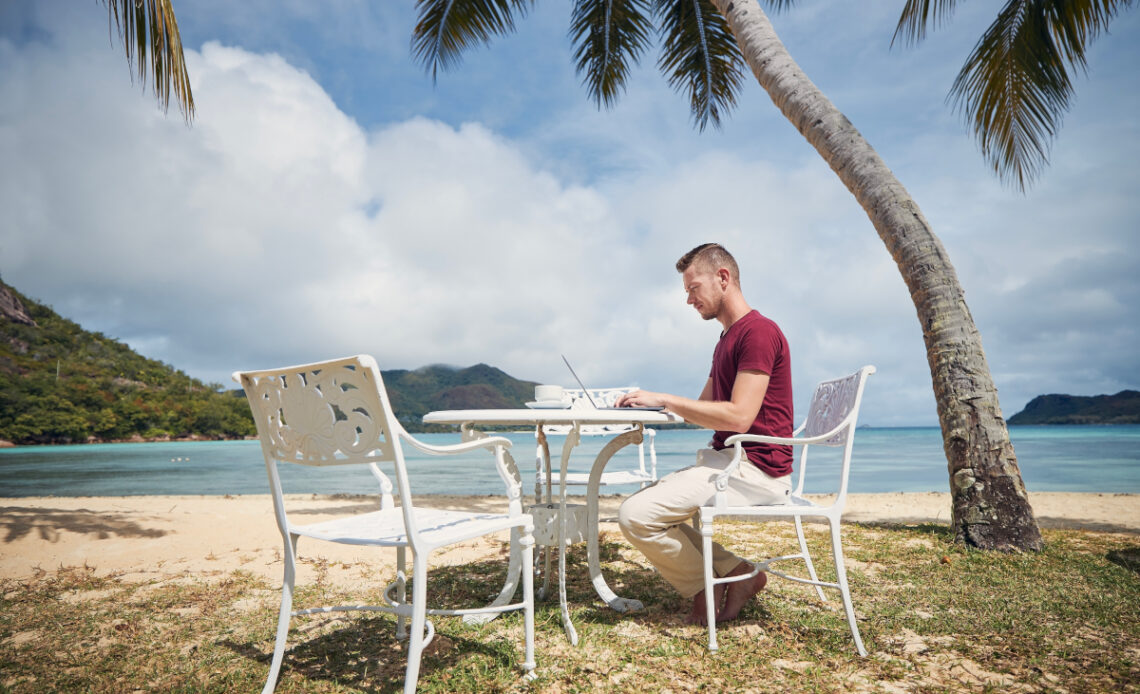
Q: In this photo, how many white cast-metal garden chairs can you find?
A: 3